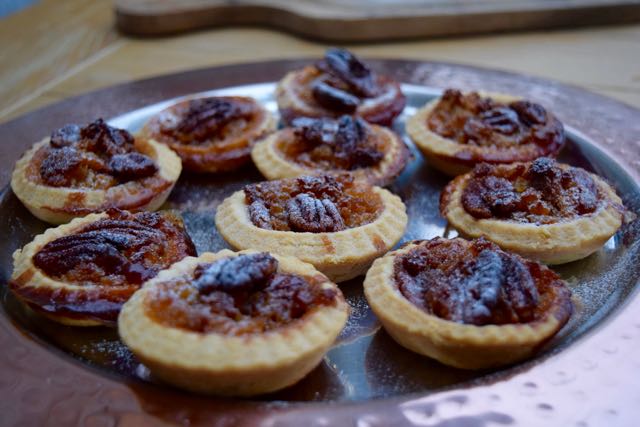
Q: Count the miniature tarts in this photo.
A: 10